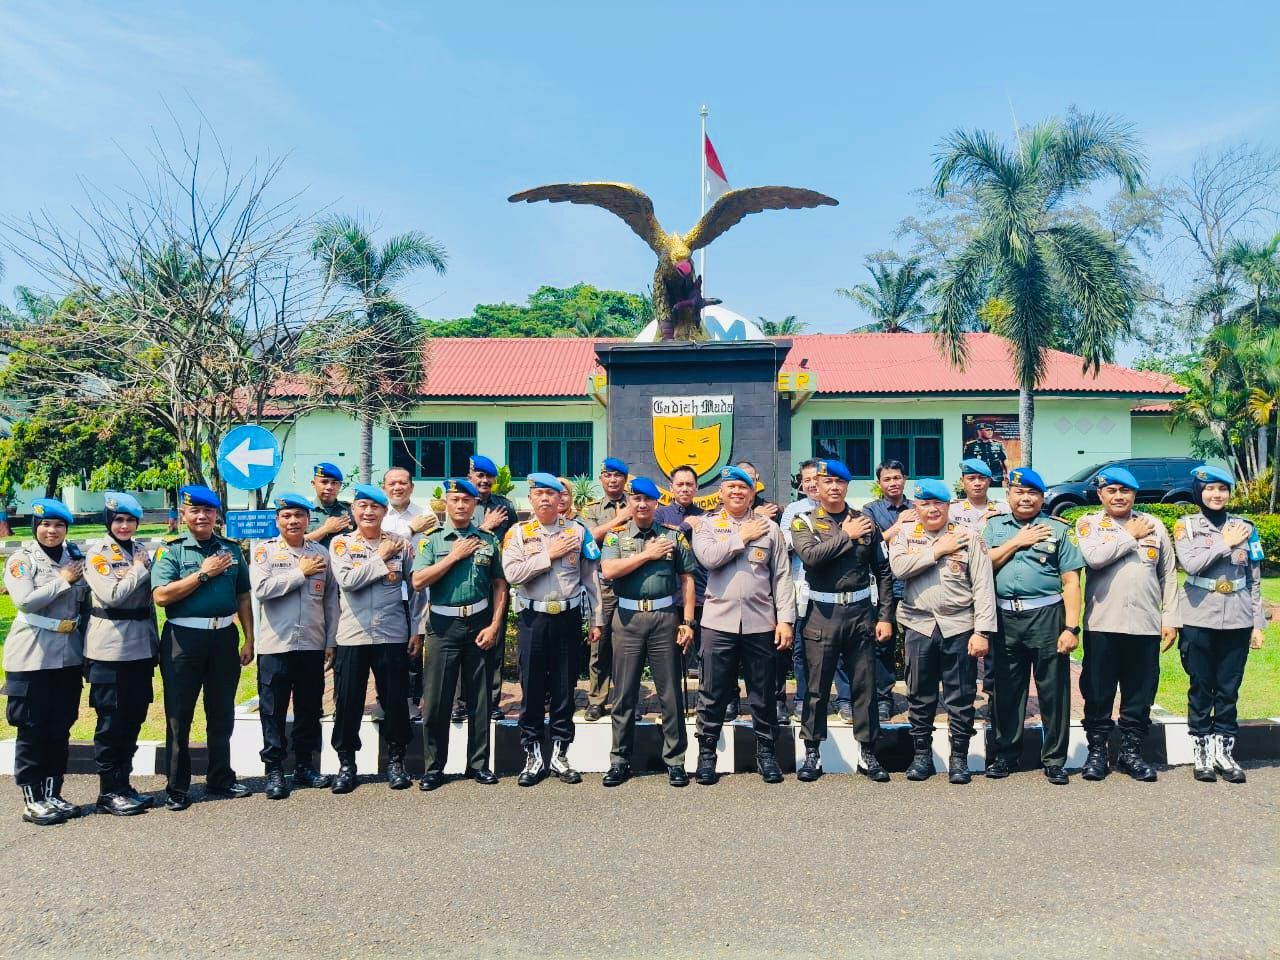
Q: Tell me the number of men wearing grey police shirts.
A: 7